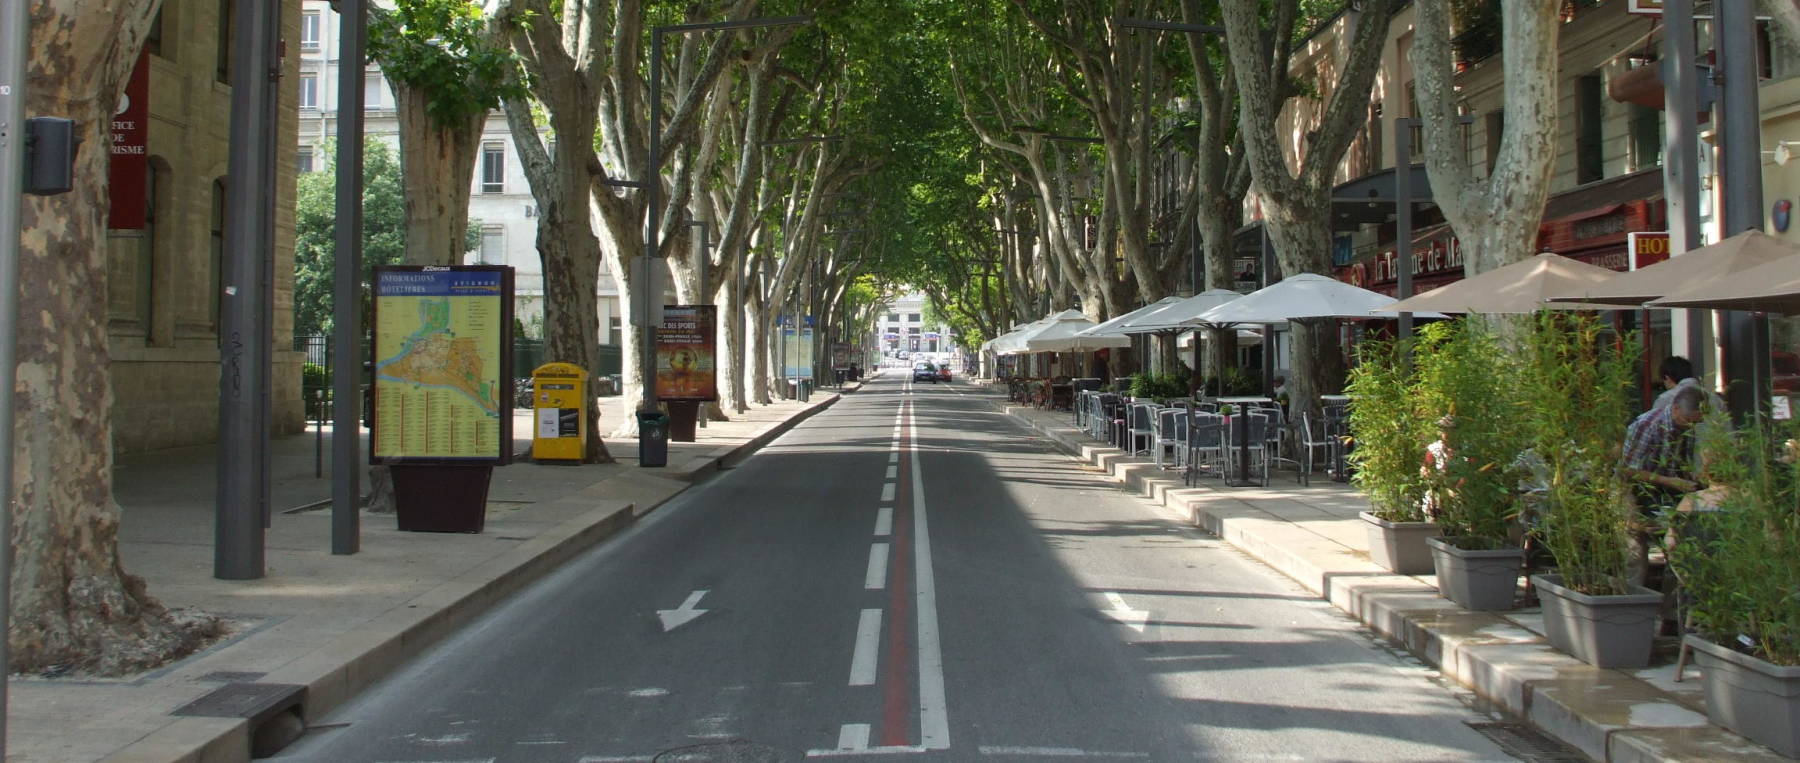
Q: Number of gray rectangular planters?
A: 4